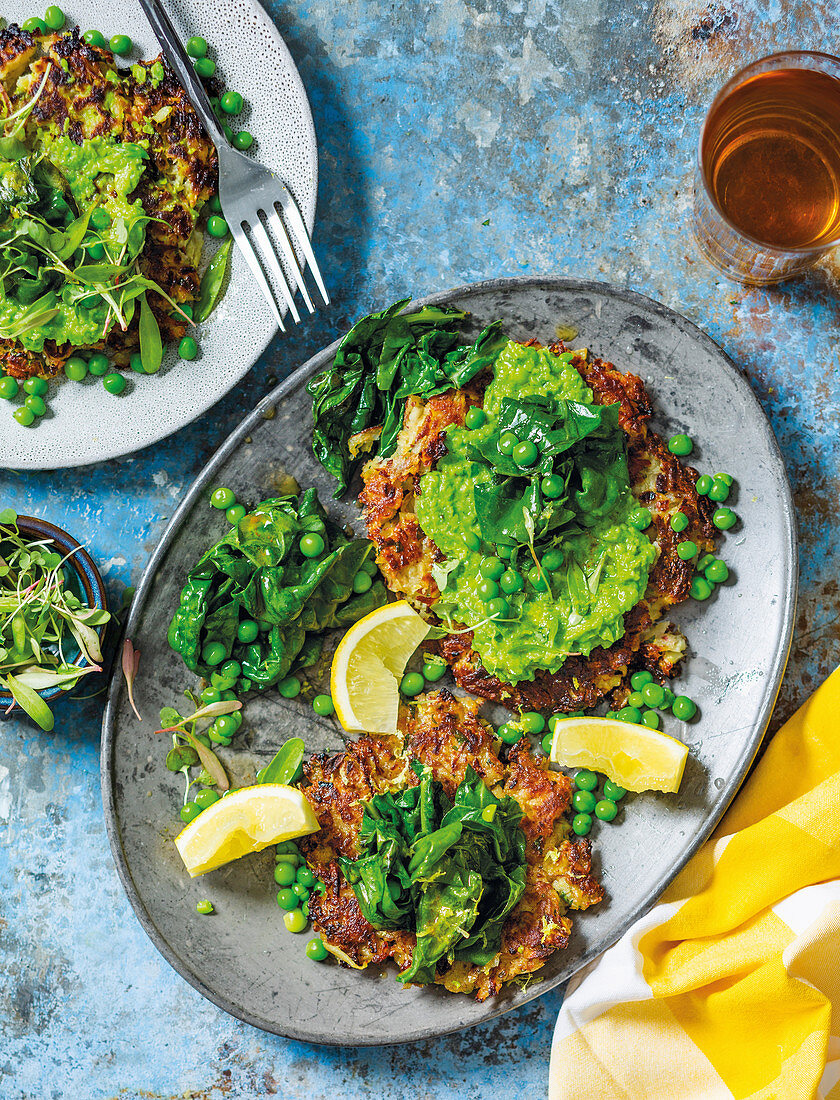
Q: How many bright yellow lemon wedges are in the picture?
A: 3